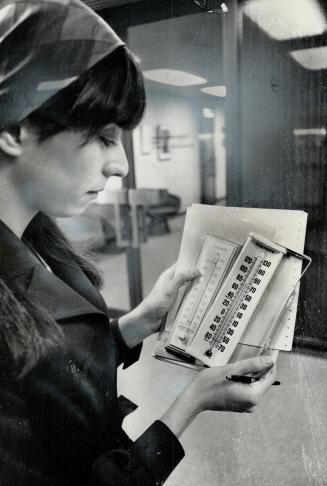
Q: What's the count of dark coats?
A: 1